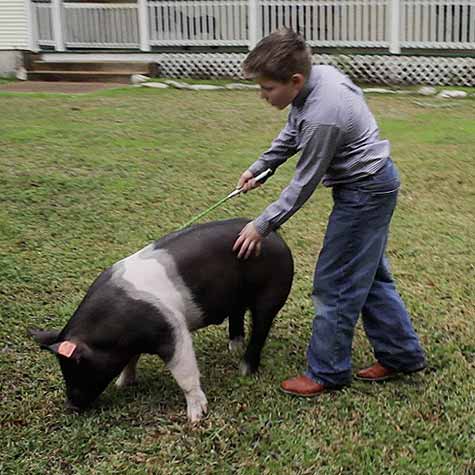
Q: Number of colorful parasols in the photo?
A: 0